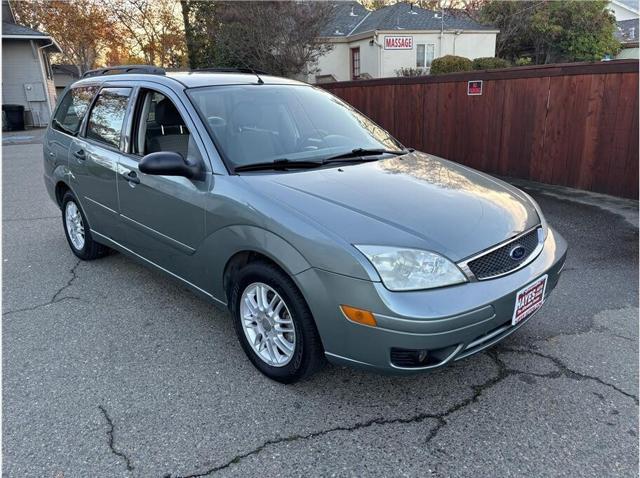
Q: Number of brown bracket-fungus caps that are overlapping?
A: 0